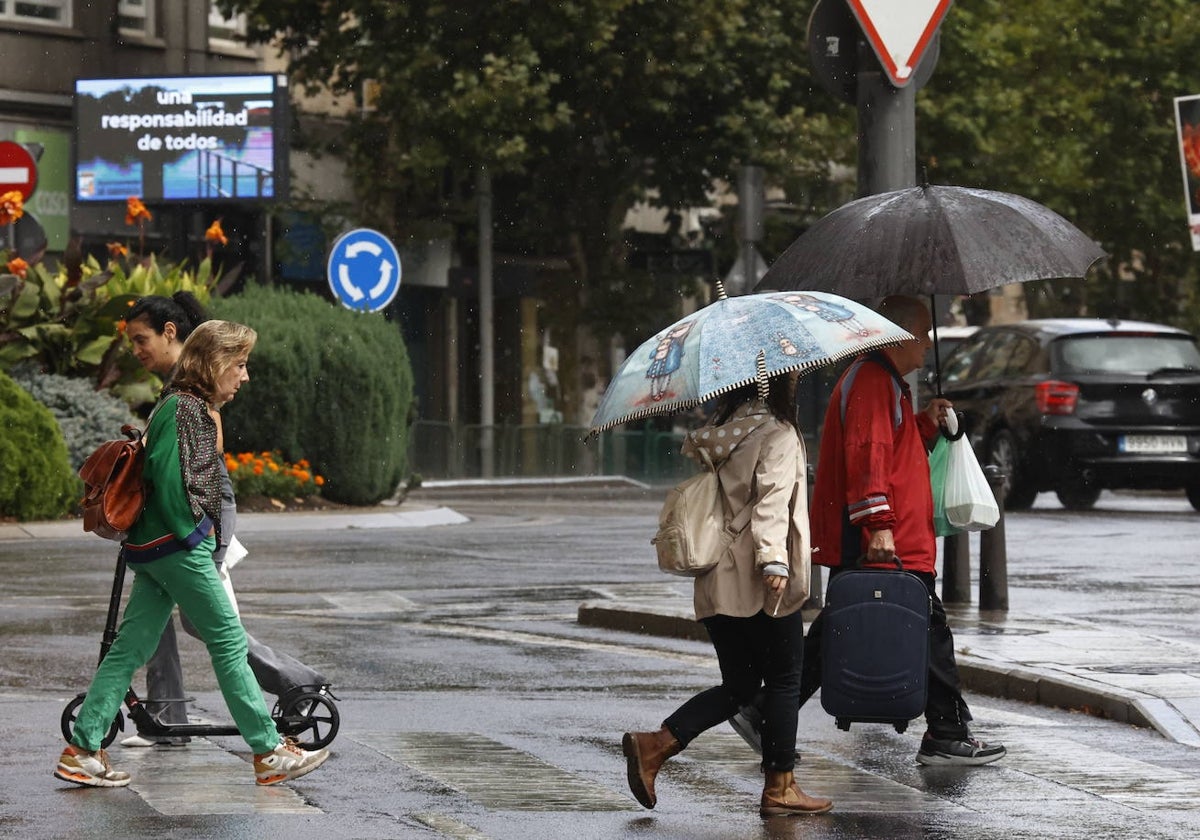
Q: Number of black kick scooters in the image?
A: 1